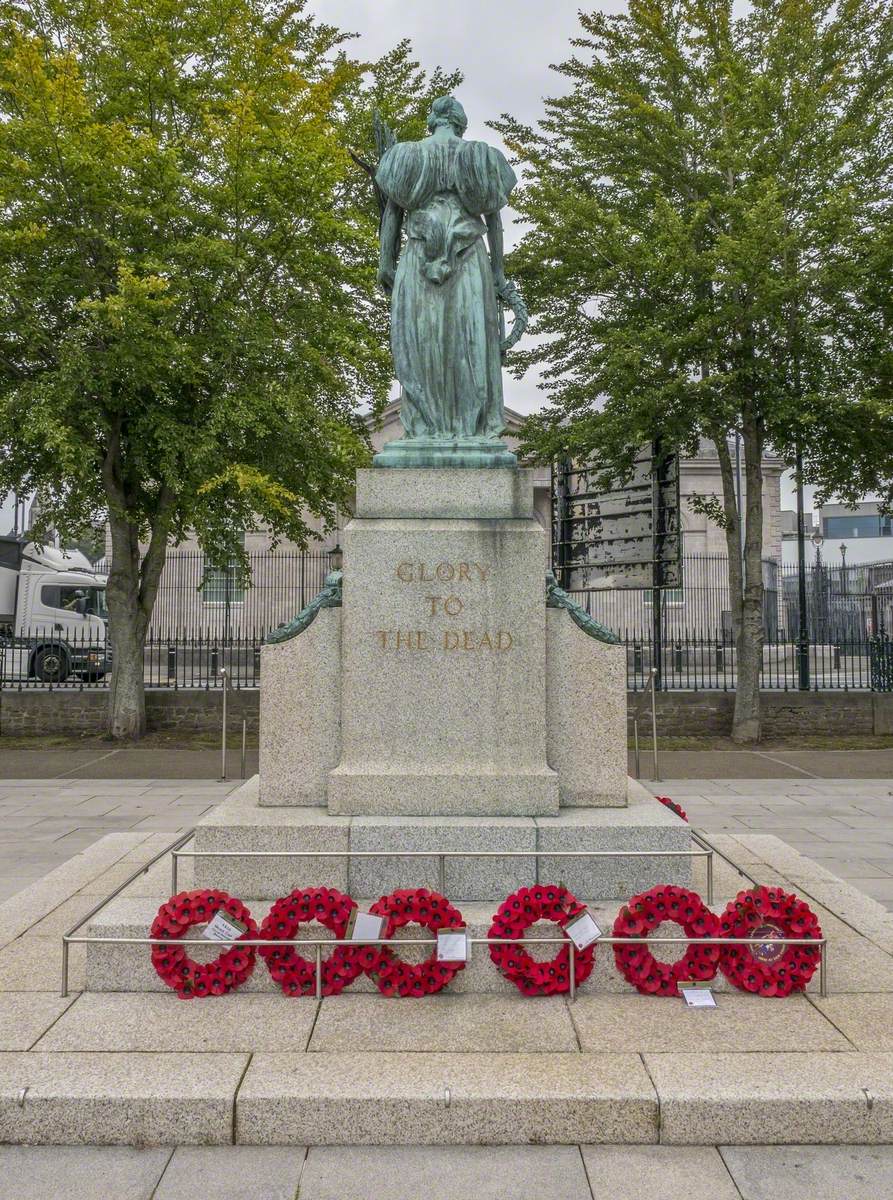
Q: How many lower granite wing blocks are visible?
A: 2